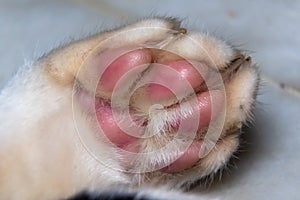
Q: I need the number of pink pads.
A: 5